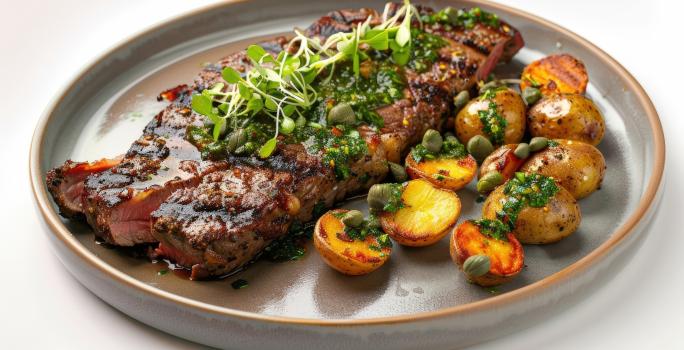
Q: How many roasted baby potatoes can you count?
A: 10